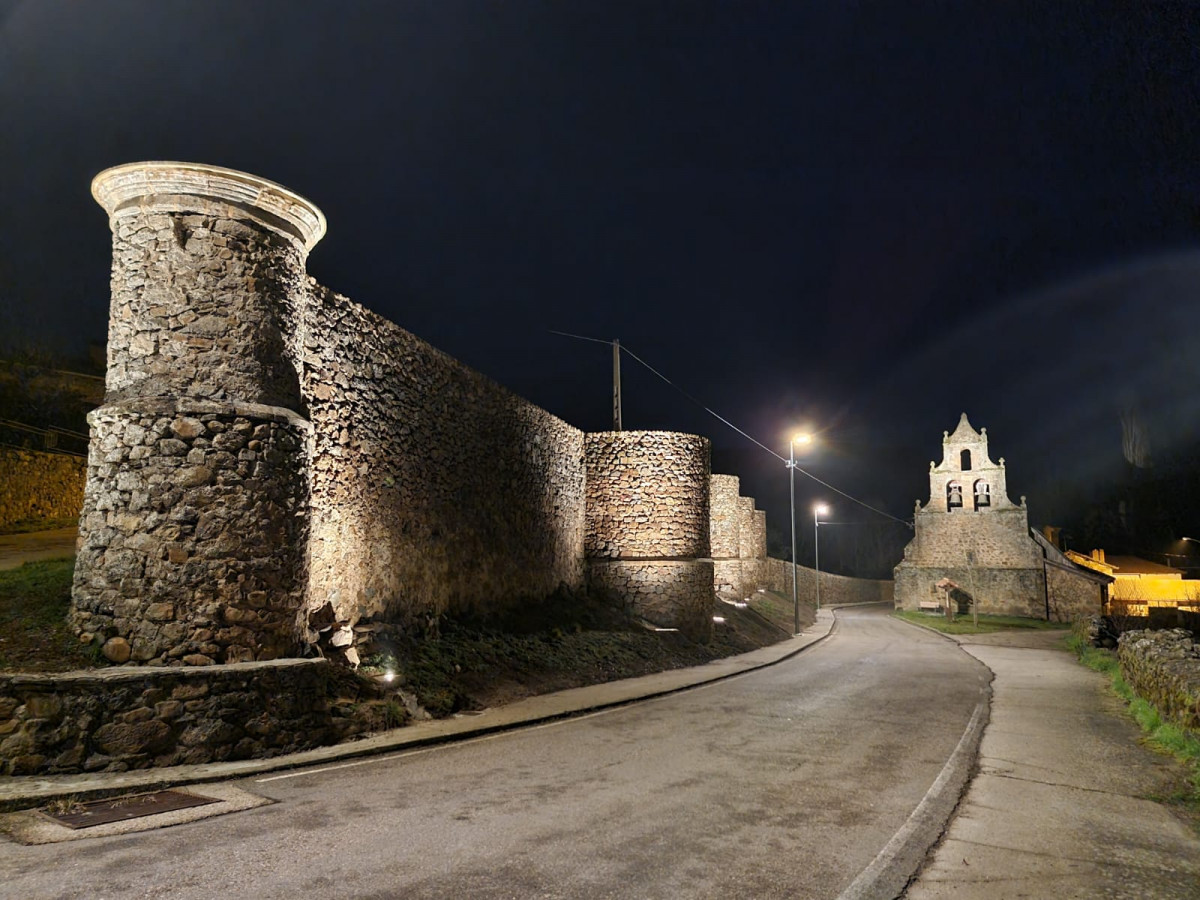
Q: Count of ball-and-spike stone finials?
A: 6